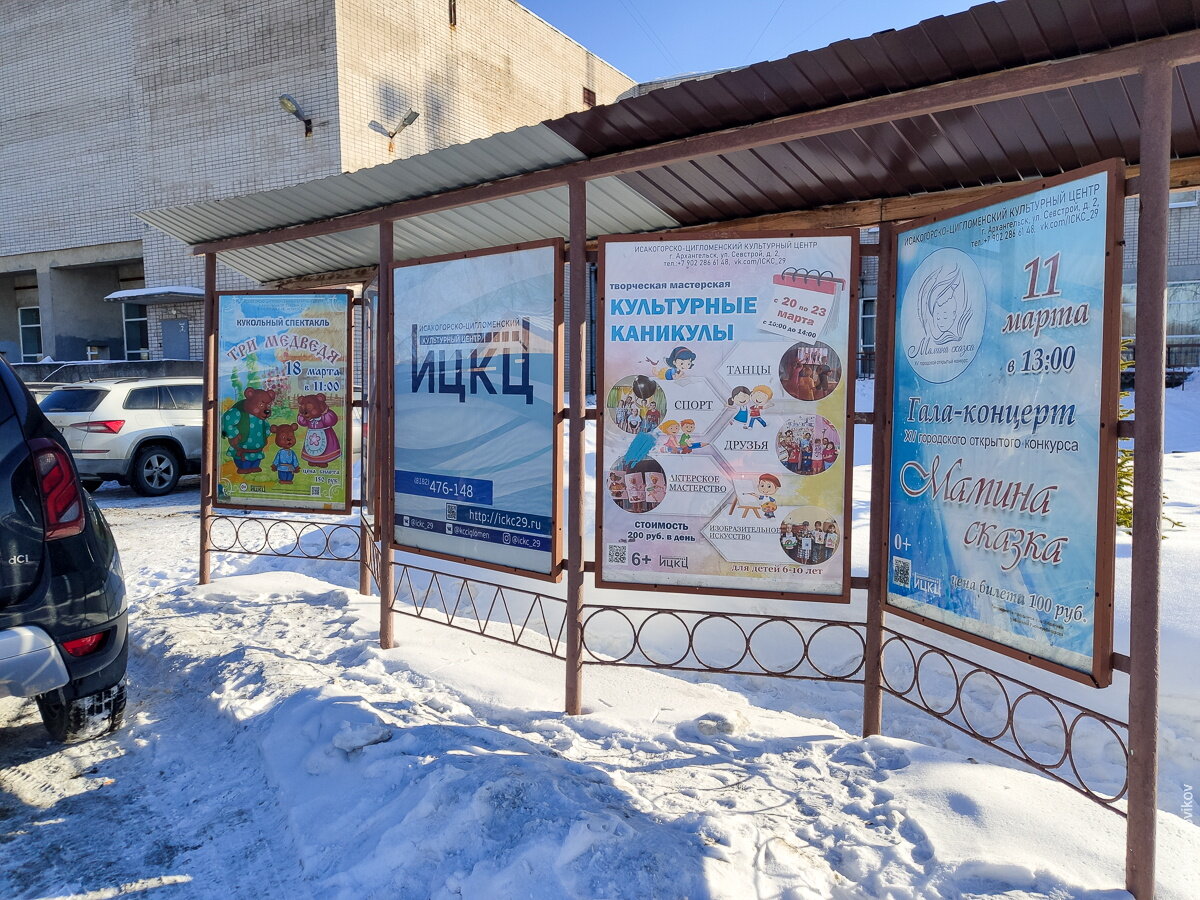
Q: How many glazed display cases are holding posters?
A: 4